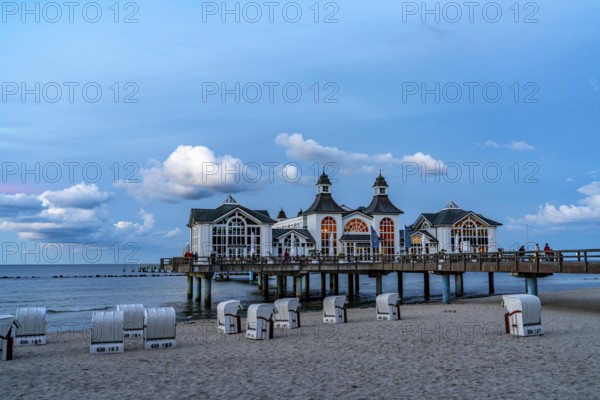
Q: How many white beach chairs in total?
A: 11